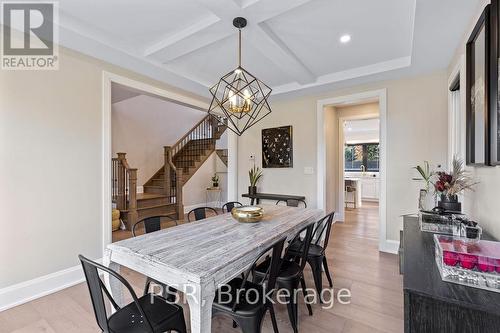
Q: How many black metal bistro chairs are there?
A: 8